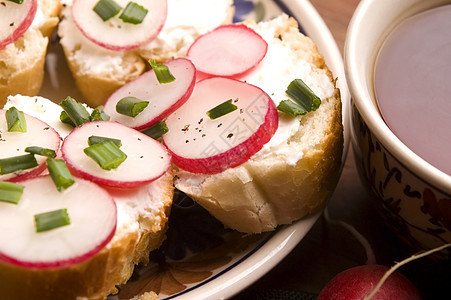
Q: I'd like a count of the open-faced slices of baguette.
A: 4